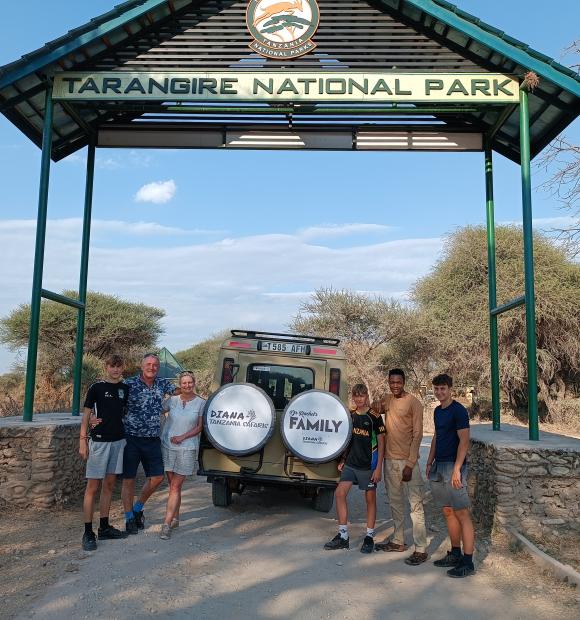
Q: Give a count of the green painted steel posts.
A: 4